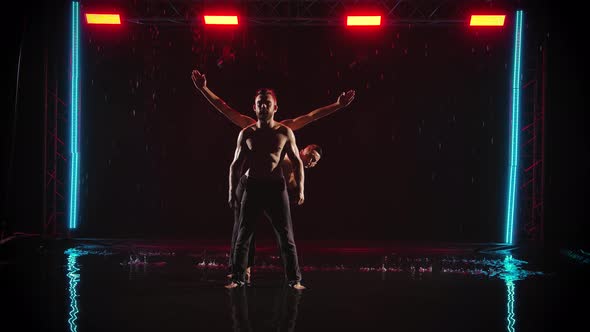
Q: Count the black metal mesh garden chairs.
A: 0